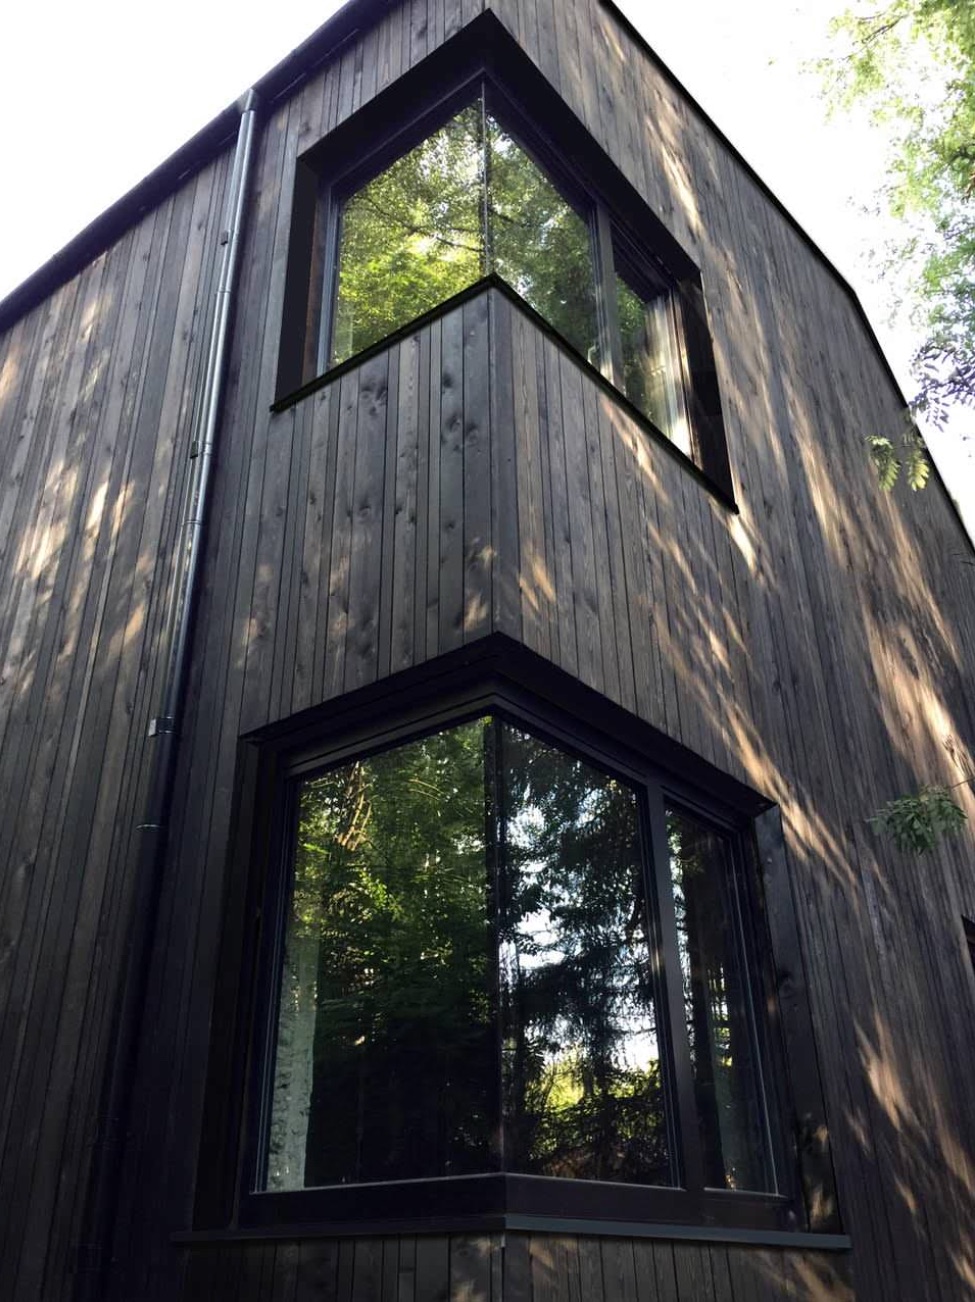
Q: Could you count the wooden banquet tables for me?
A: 0